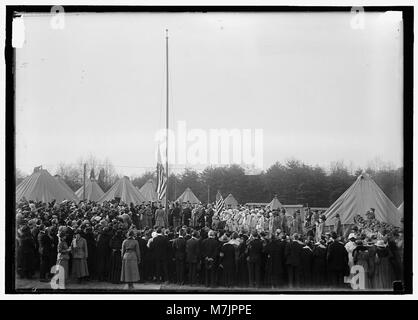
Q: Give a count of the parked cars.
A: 0